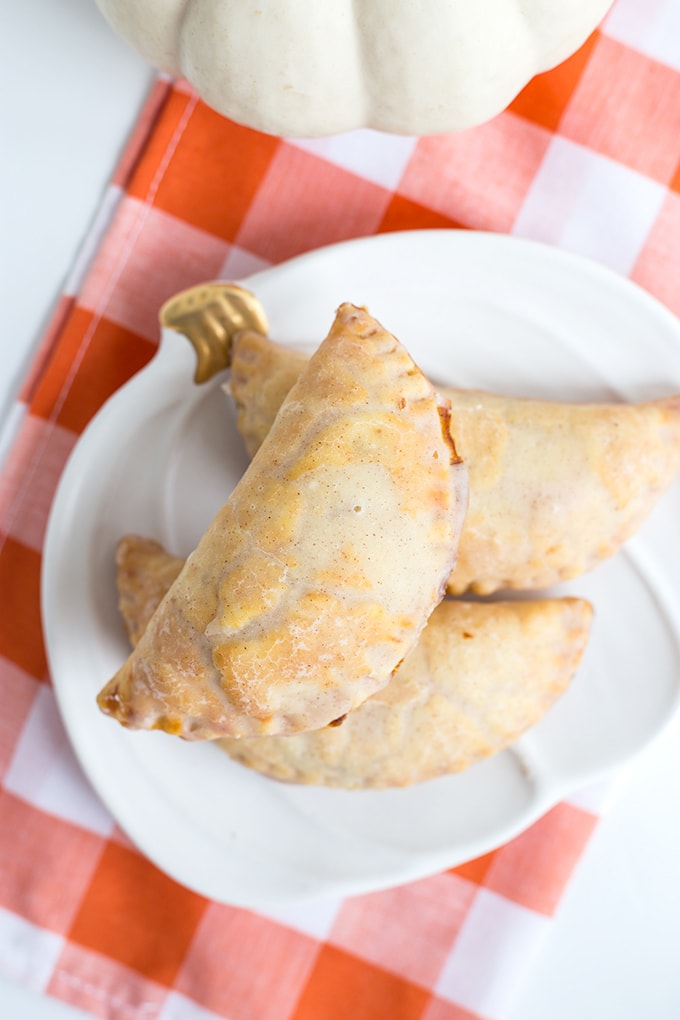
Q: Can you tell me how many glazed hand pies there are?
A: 3